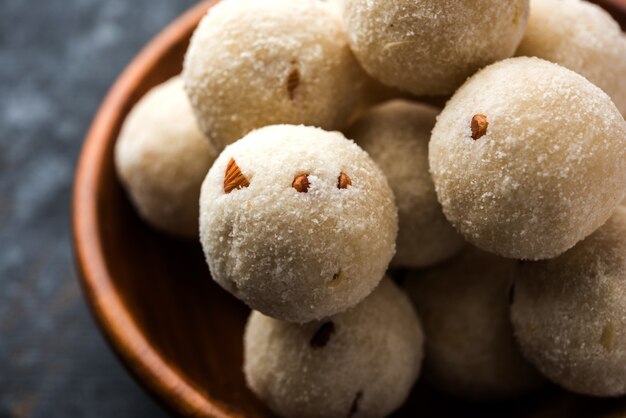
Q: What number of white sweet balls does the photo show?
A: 10